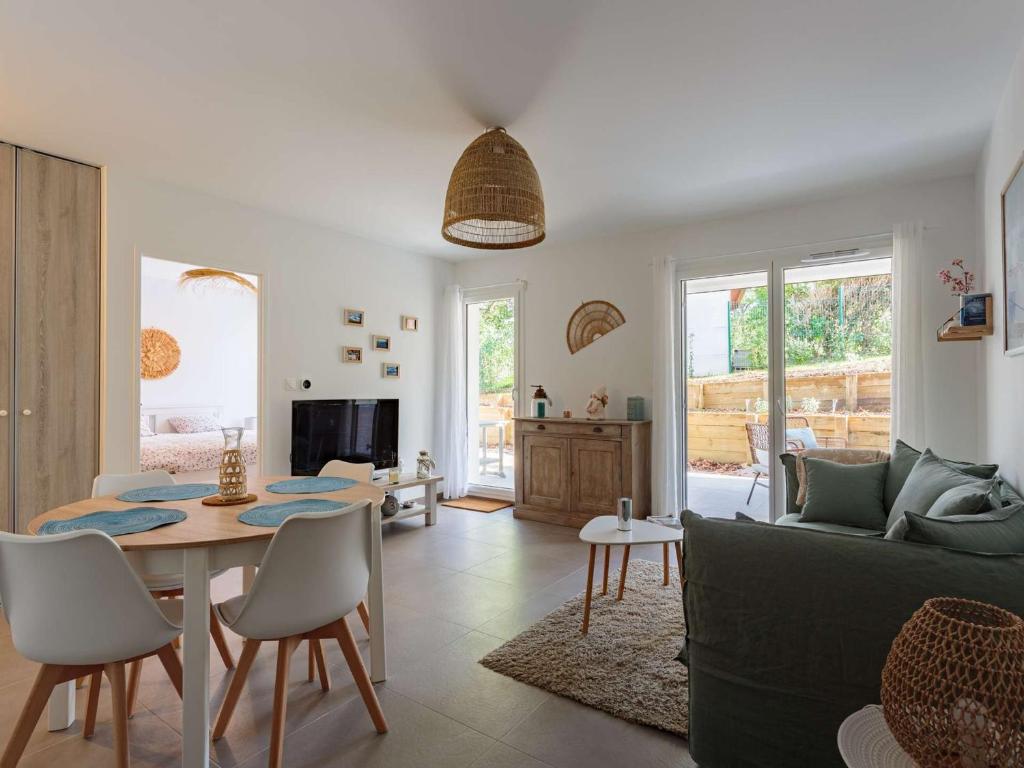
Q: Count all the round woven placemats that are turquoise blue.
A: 4